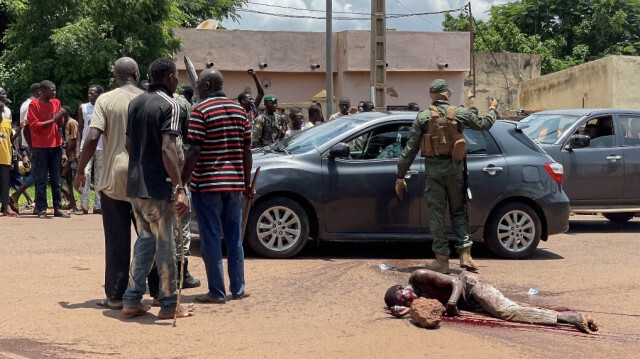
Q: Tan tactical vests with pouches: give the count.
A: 1